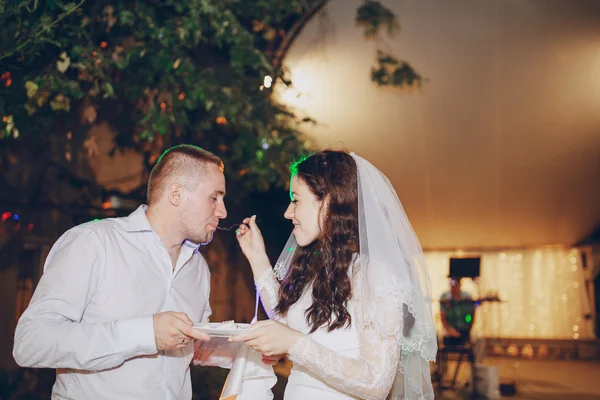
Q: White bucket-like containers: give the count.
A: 1